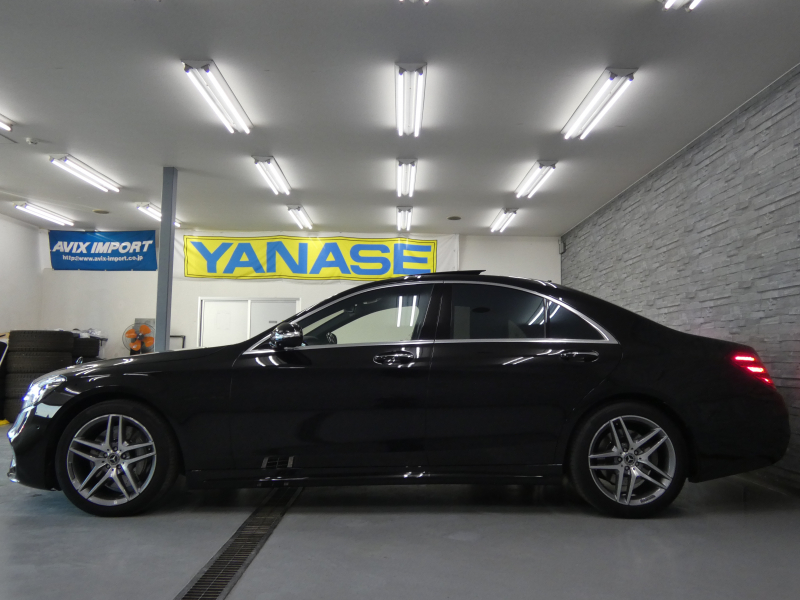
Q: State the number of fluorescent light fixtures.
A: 15